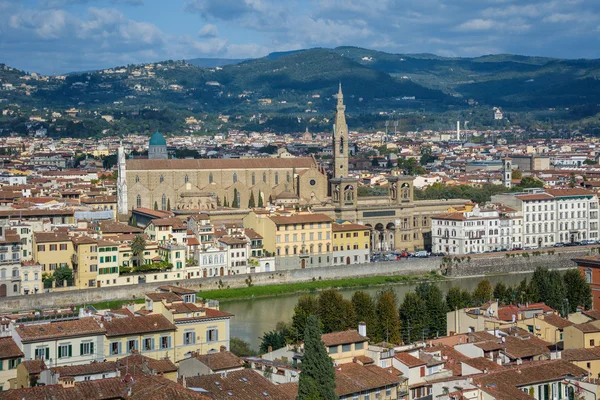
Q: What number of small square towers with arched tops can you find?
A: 2